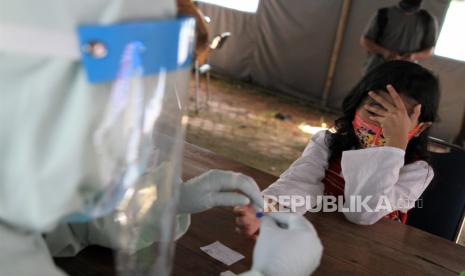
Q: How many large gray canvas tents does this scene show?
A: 1